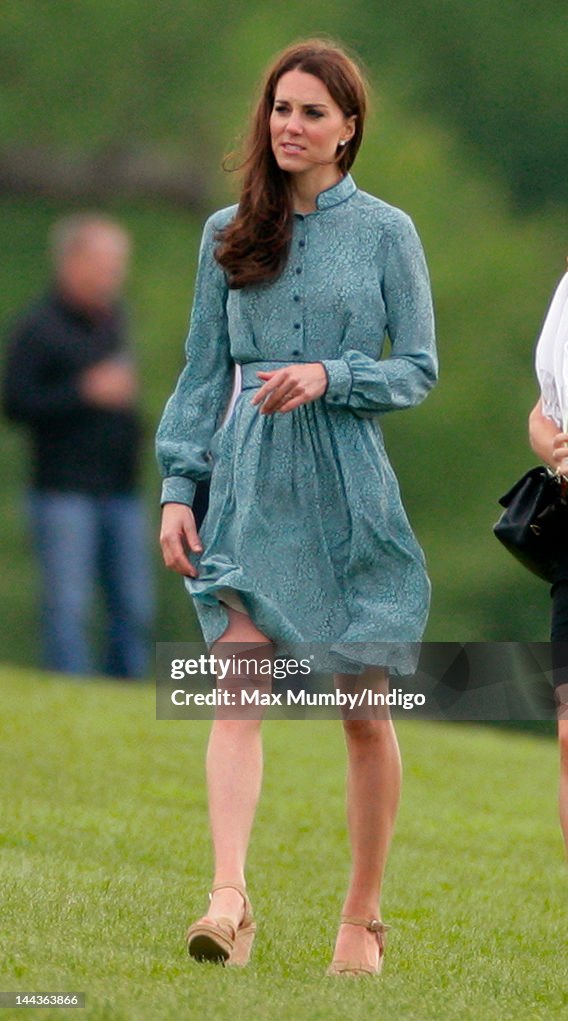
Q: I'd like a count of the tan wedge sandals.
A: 2